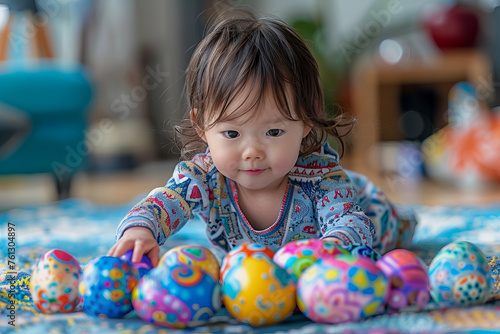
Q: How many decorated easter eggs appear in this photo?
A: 12